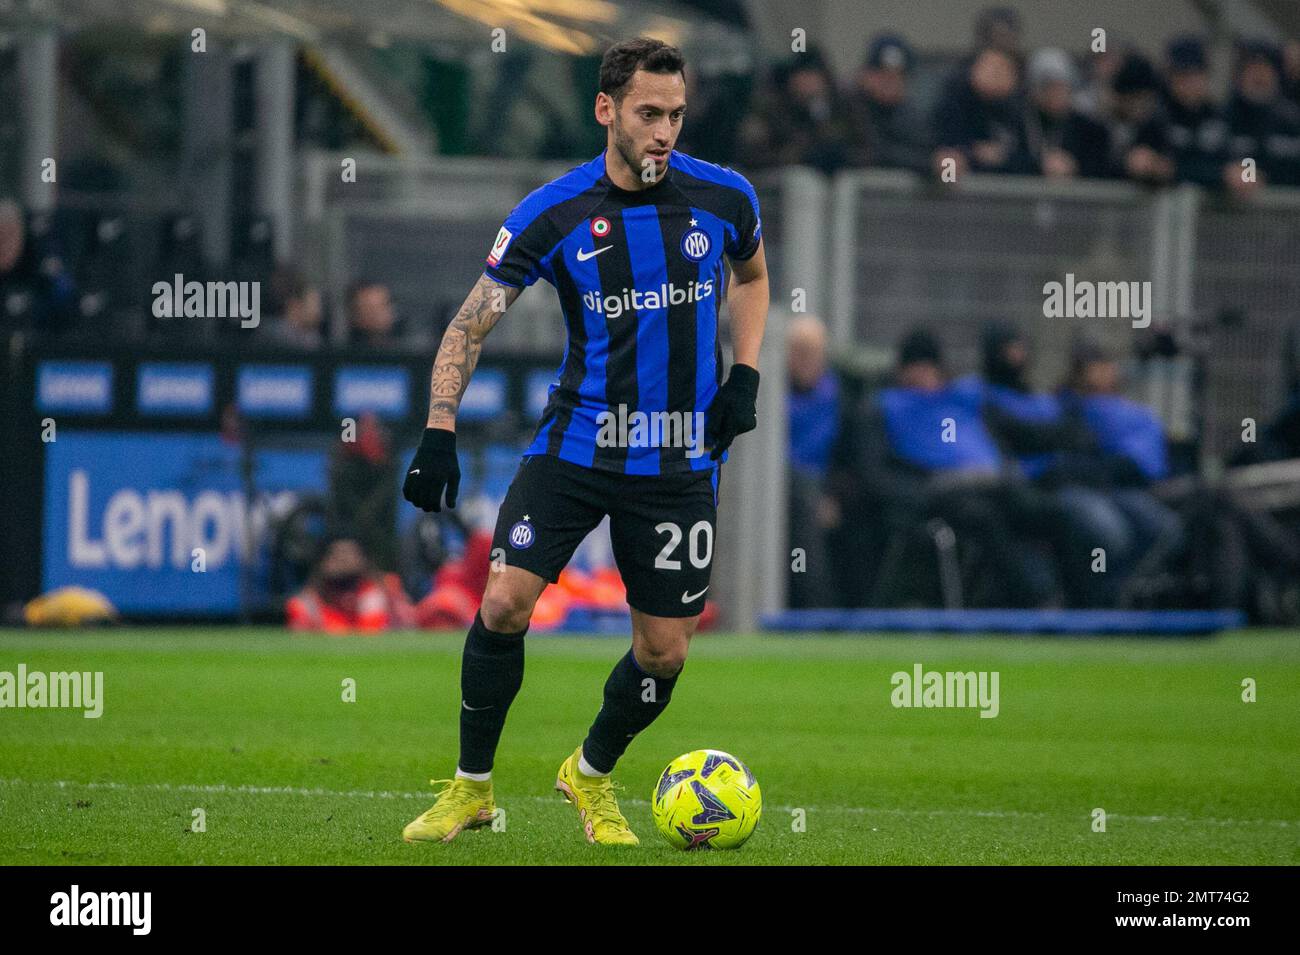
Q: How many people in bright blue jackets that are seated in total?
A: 4